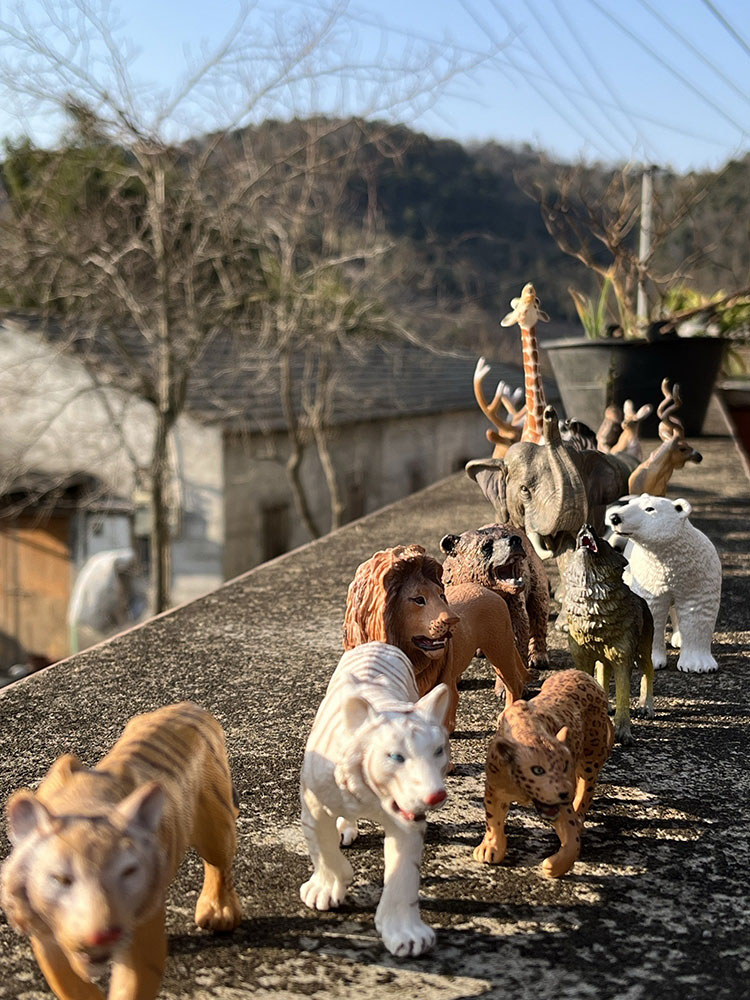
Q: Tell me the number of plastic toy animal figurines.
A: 15